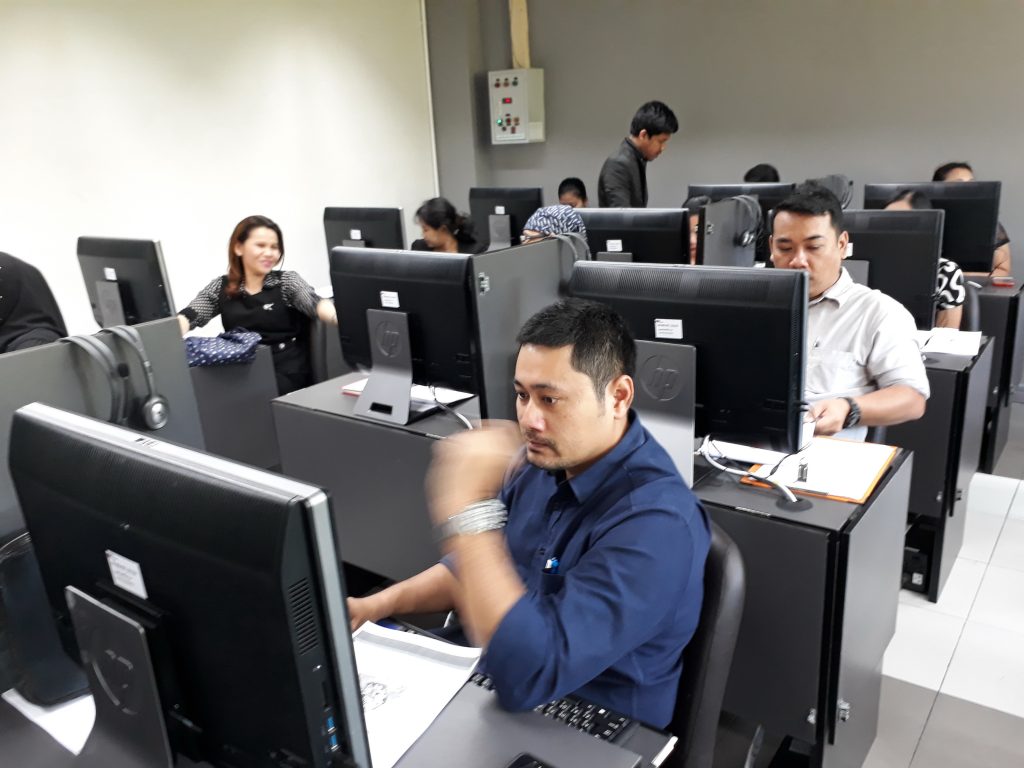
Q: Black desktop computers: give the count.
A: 10